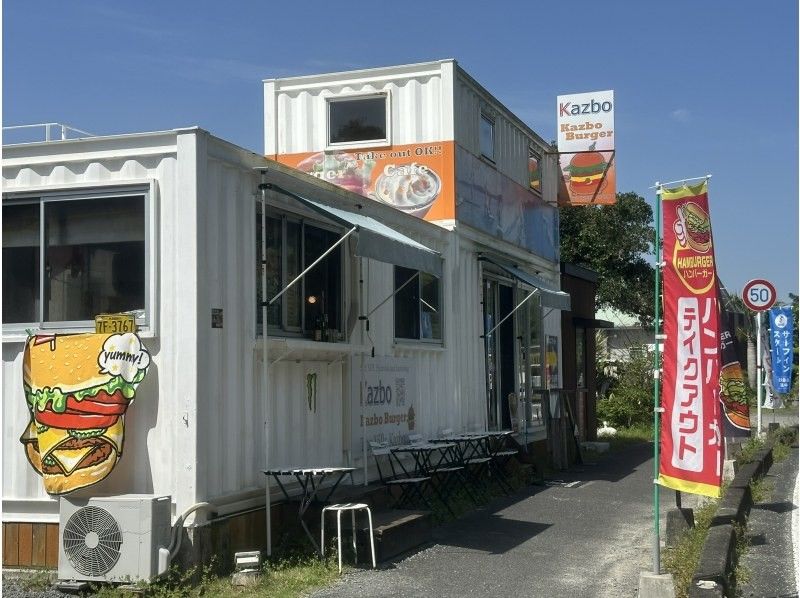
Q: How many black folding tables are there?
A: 4